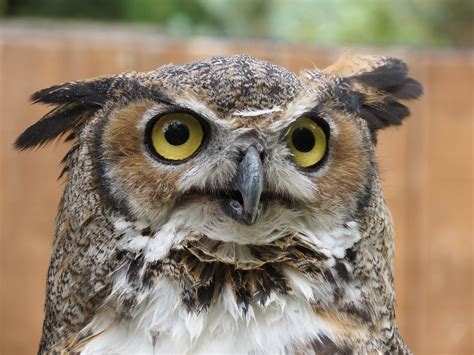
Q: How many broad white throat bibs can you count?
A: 1